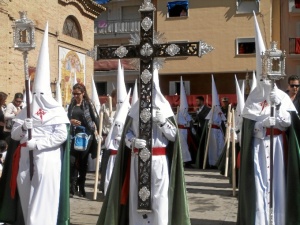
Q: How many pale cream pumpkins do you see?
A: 0